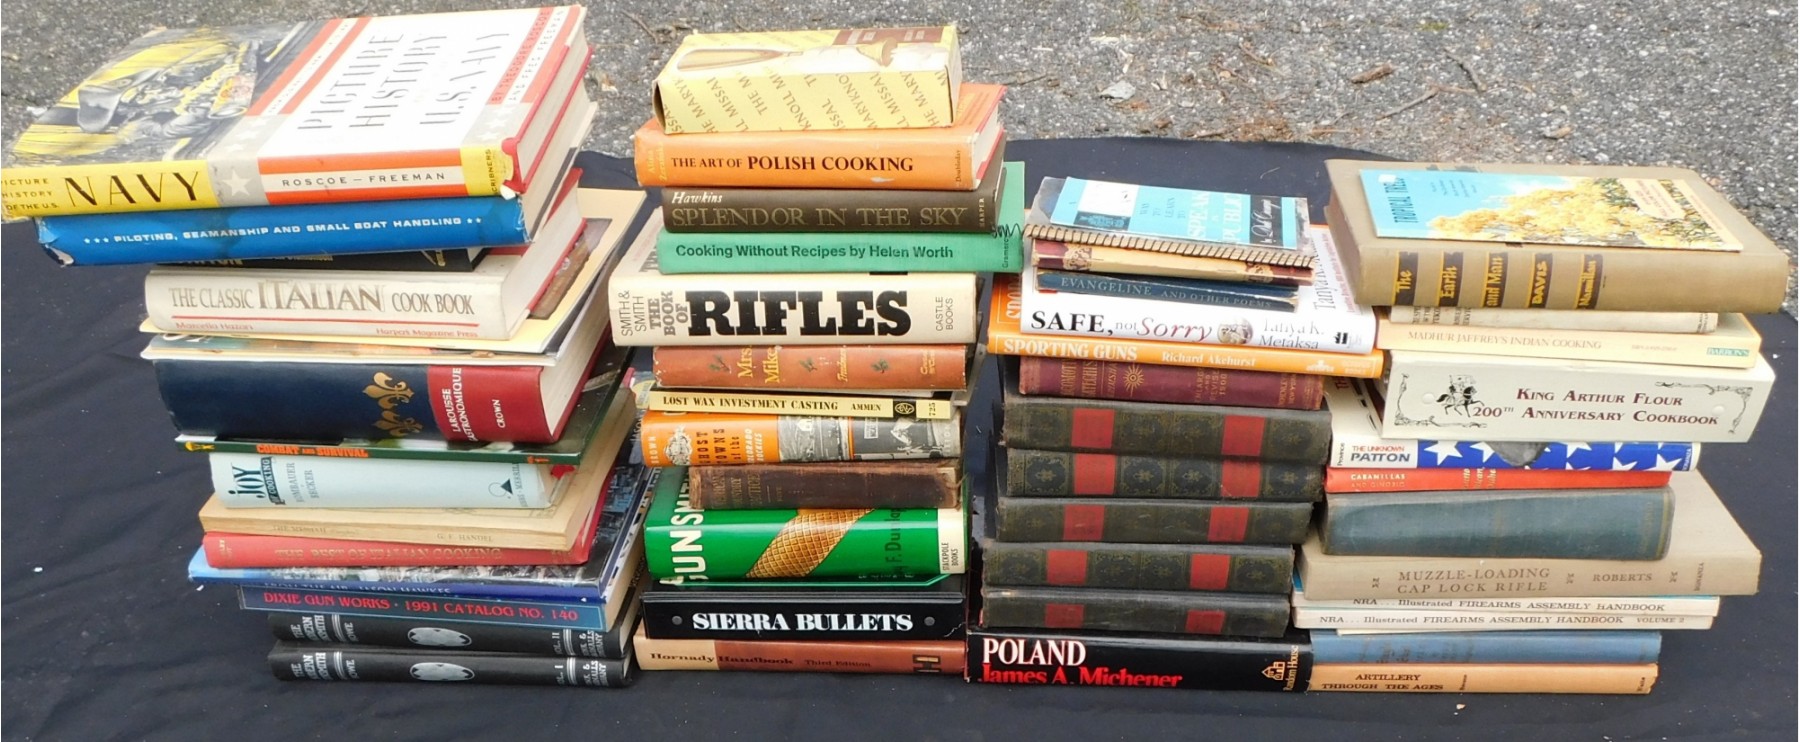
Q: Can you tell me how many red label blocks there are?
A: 10